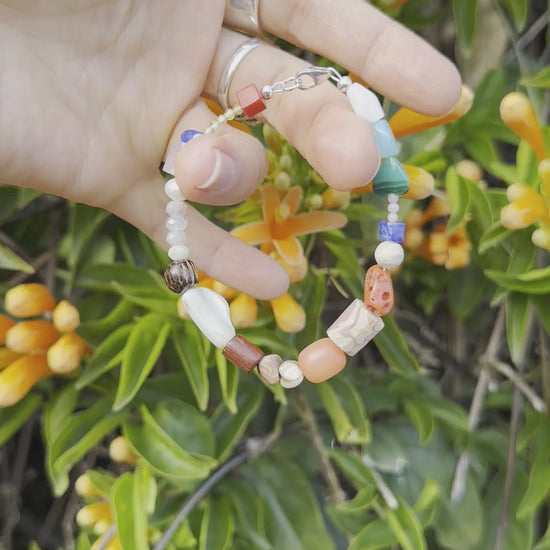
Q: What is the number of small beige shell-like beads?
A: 2